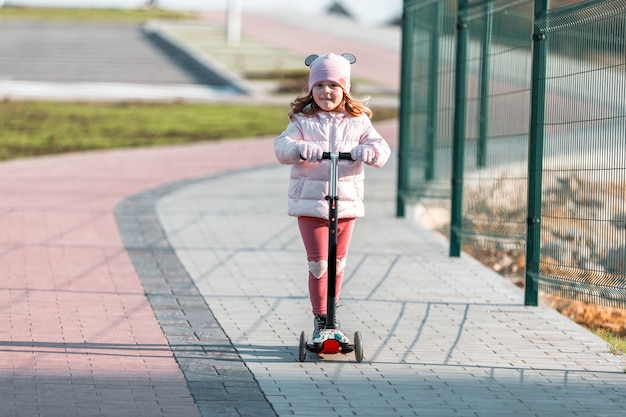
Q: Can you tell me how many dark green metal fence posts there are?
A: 5